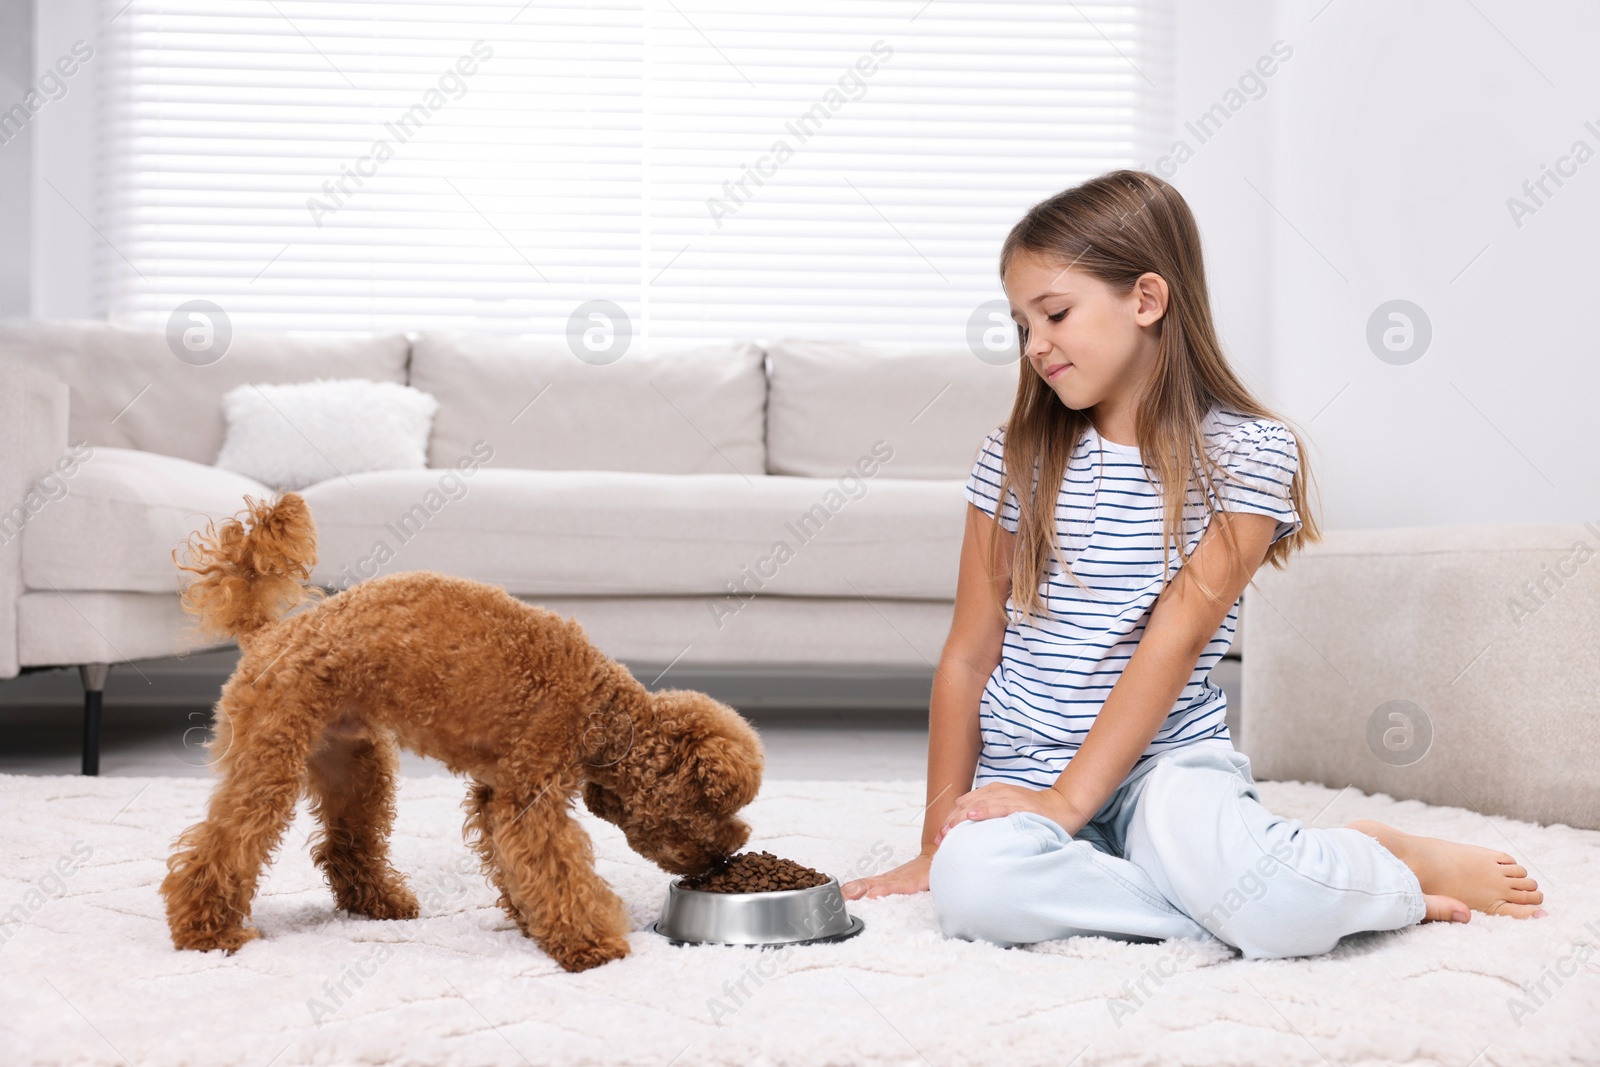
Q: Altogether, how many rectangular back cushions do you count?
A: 3